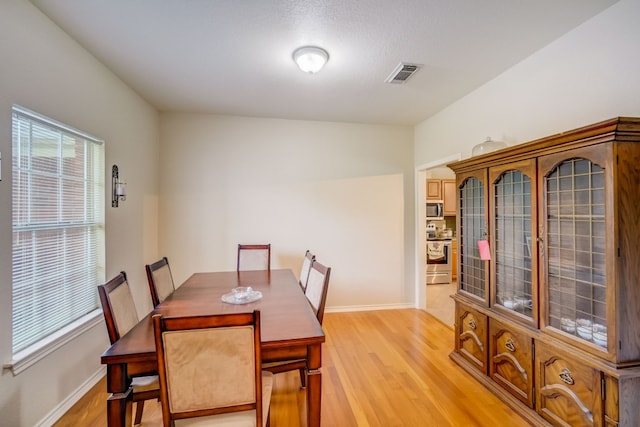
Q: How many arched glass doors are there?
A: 3